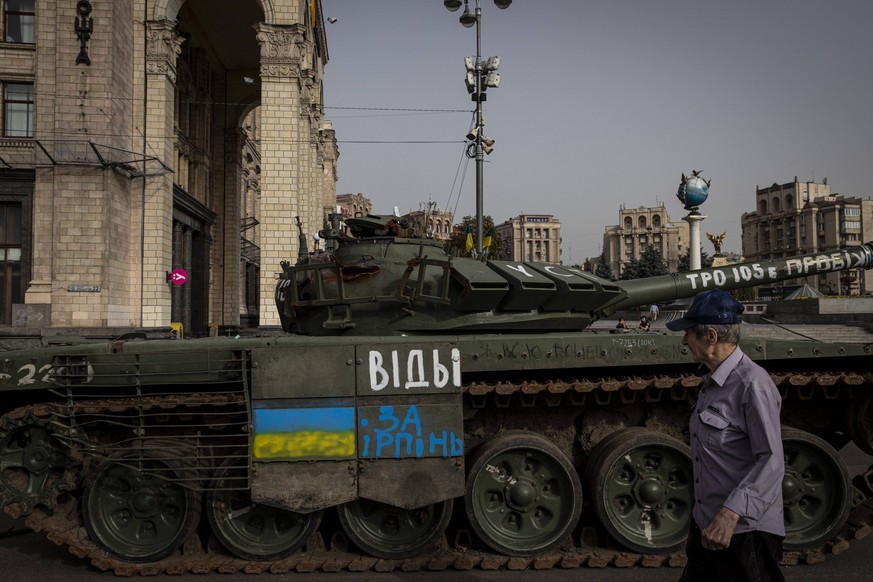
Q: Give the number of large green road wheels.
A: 6